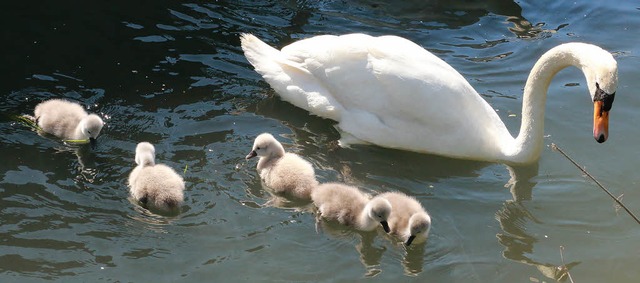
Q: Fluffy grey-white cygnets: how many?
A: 5